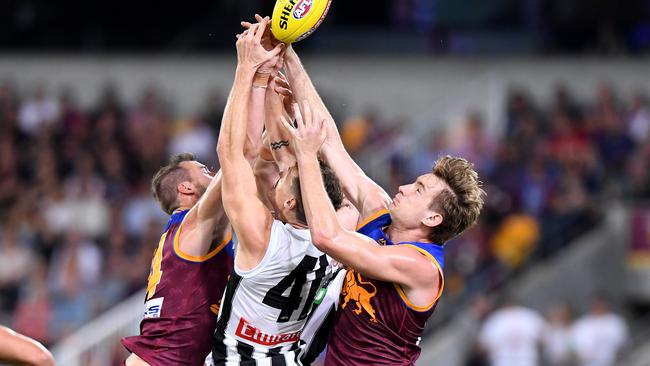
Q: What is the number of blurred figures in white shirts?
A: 3